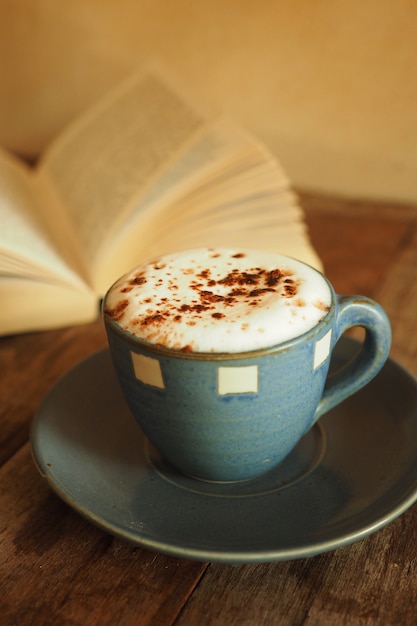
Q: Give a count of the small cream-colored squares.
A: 3